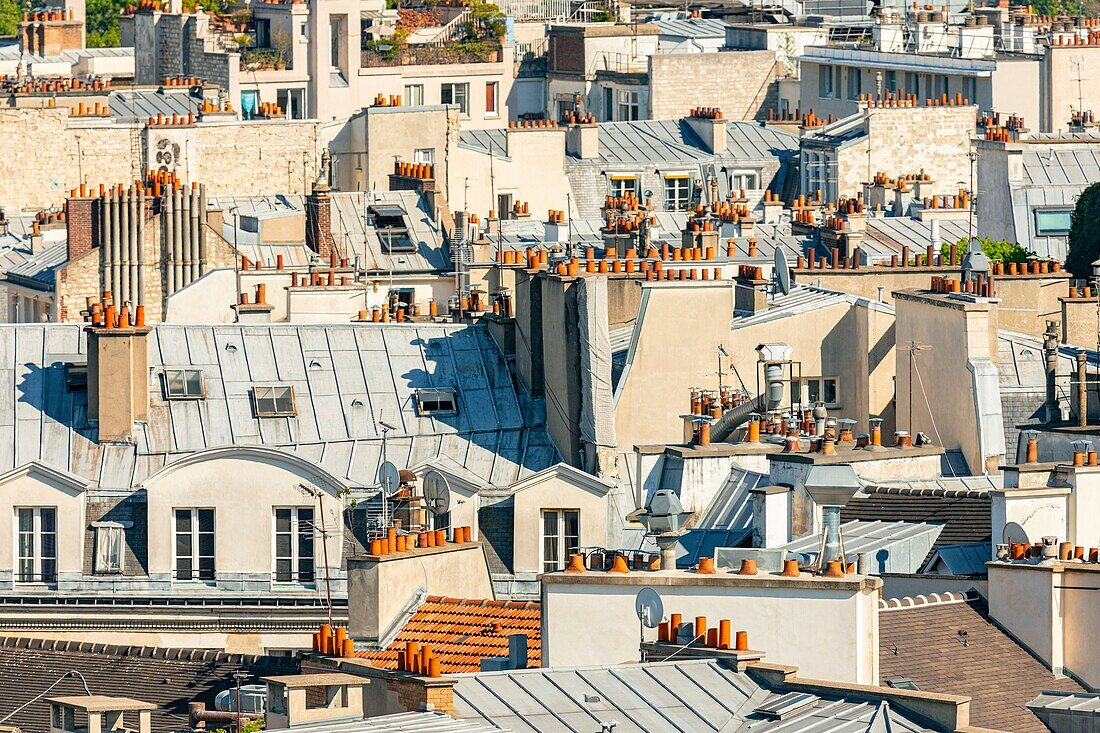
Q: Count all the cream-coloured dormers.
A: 4